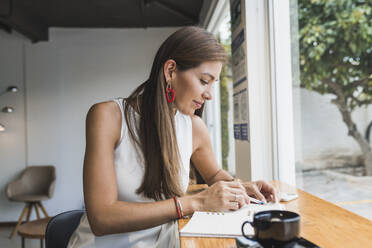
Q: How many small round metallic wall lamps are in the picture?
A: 3